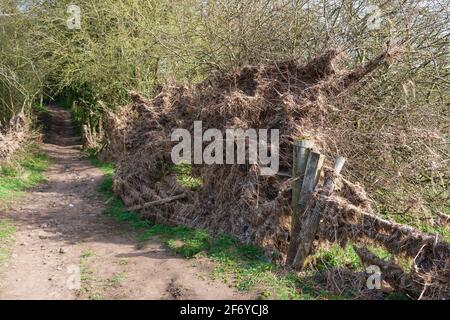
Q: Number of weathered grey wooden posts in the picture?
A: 3